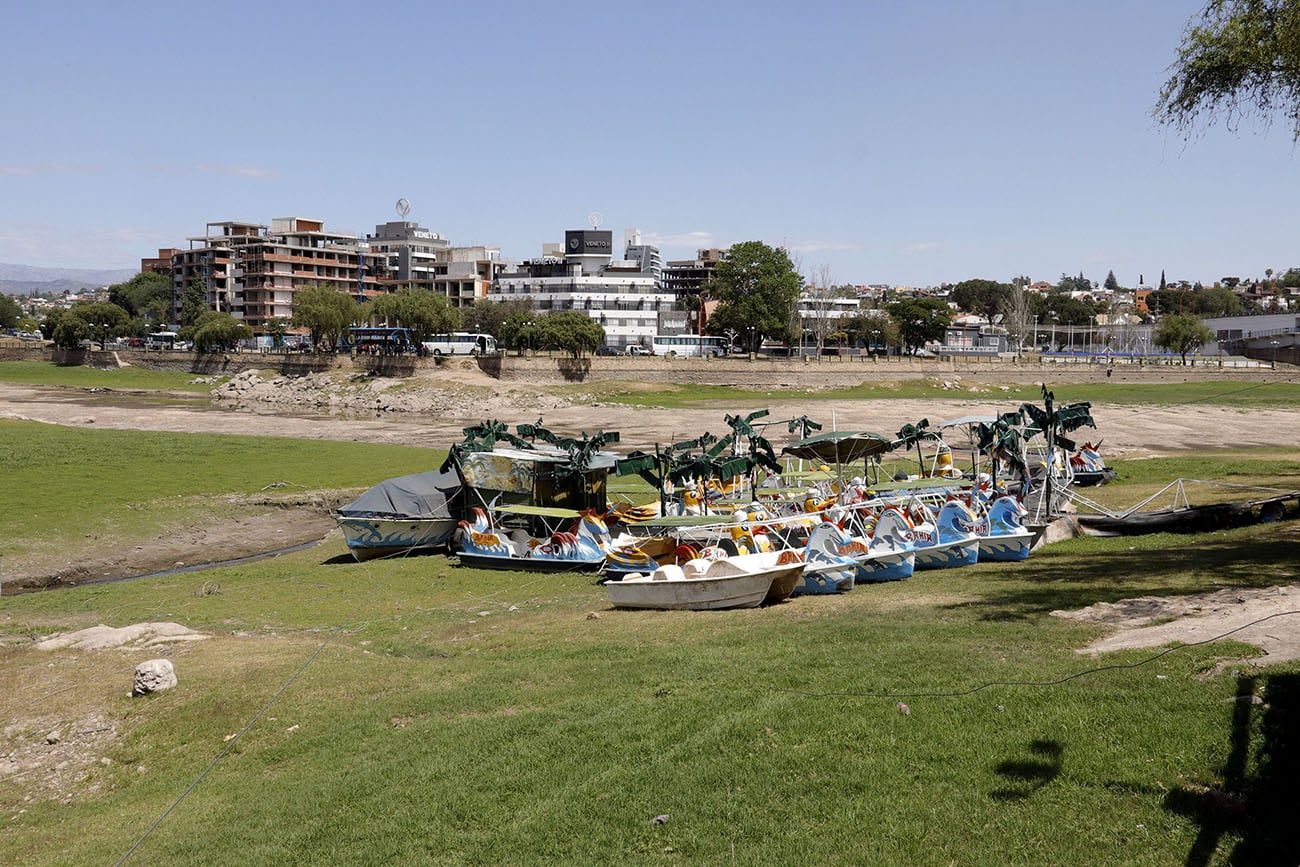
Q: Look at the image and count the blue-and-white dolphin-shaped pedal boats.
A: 4